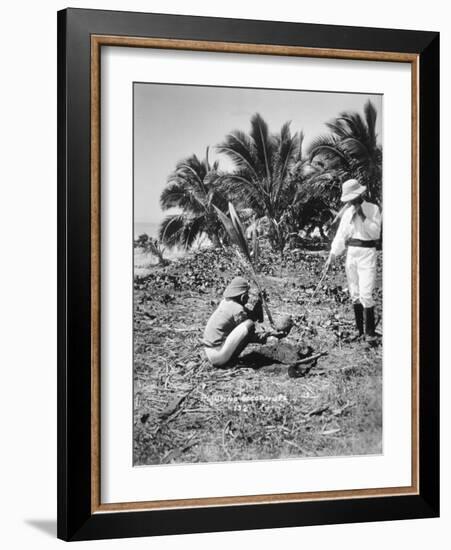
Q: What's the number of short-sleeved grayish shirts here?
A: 1